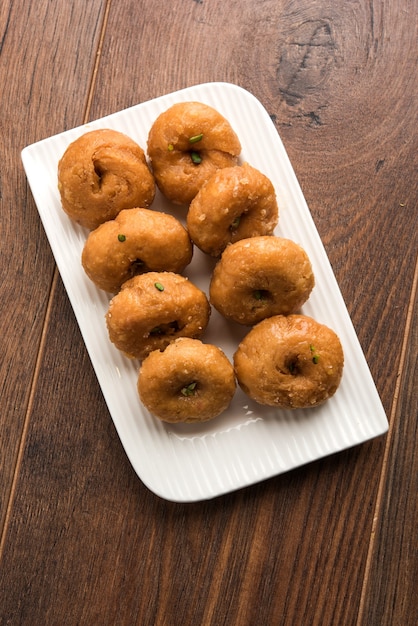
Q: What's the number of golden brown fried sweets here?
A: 8